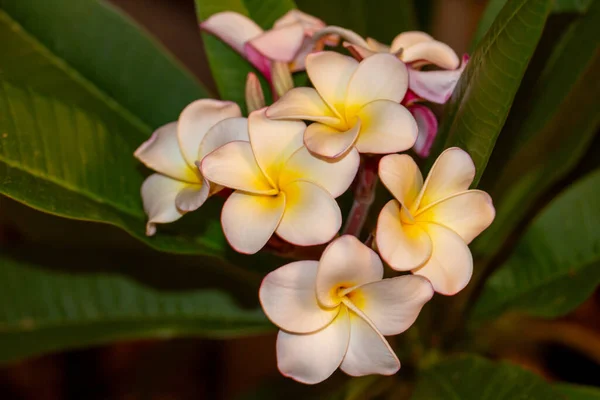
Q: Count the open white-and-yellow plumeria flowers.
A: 5